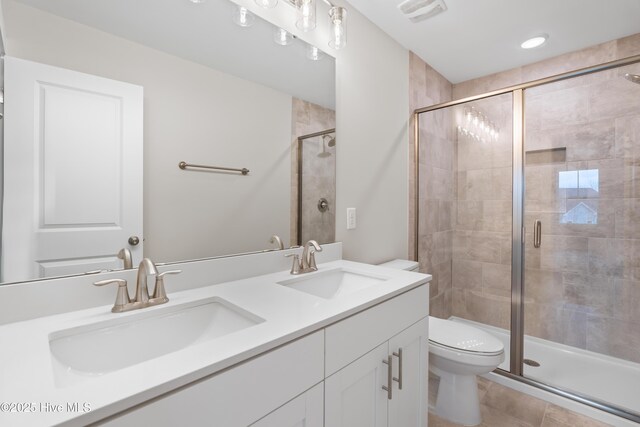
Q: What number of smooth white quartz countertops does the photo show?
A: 1